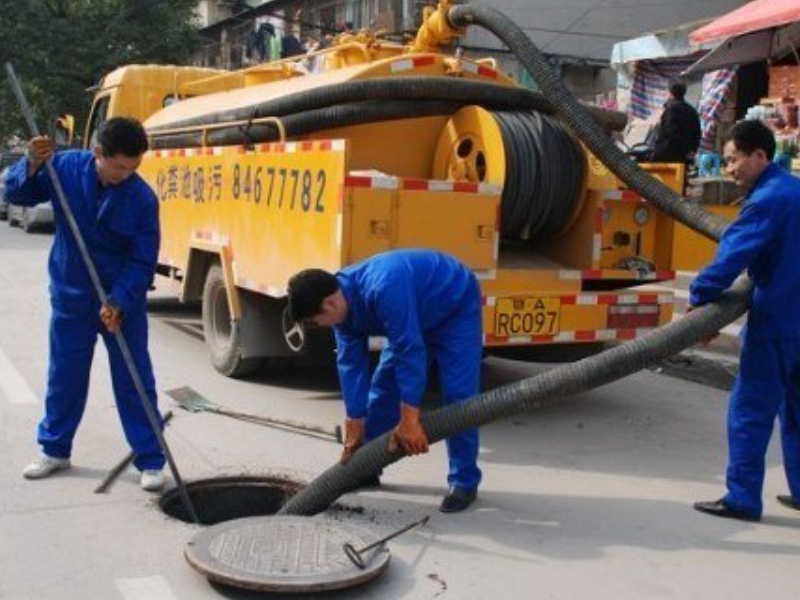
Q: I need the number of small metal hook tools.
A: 1